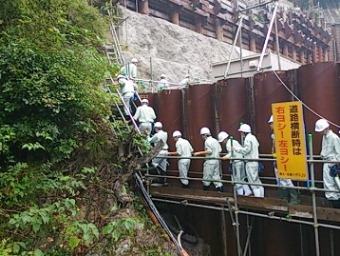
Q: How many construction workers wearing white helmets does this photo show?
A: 12